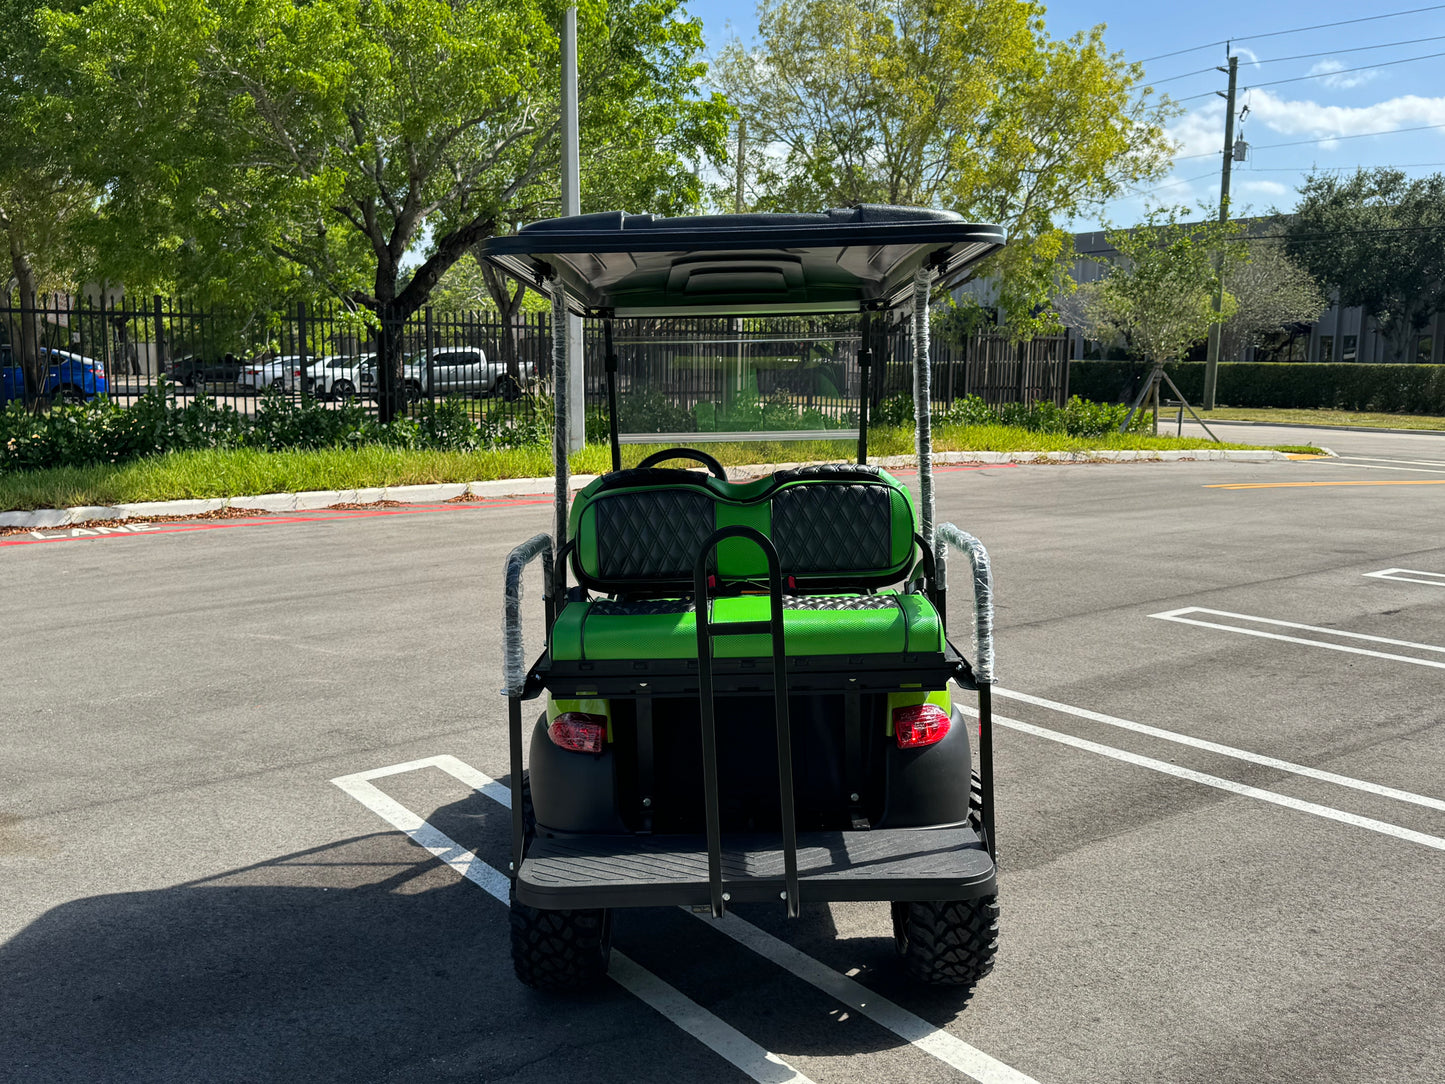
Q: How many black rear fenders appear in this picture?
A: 2